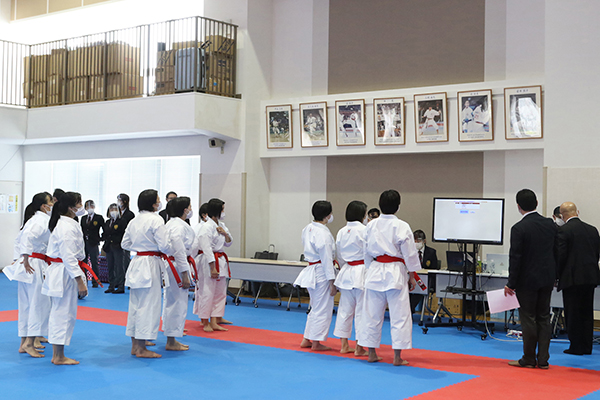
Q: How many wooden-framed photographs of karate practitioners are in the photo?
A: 7